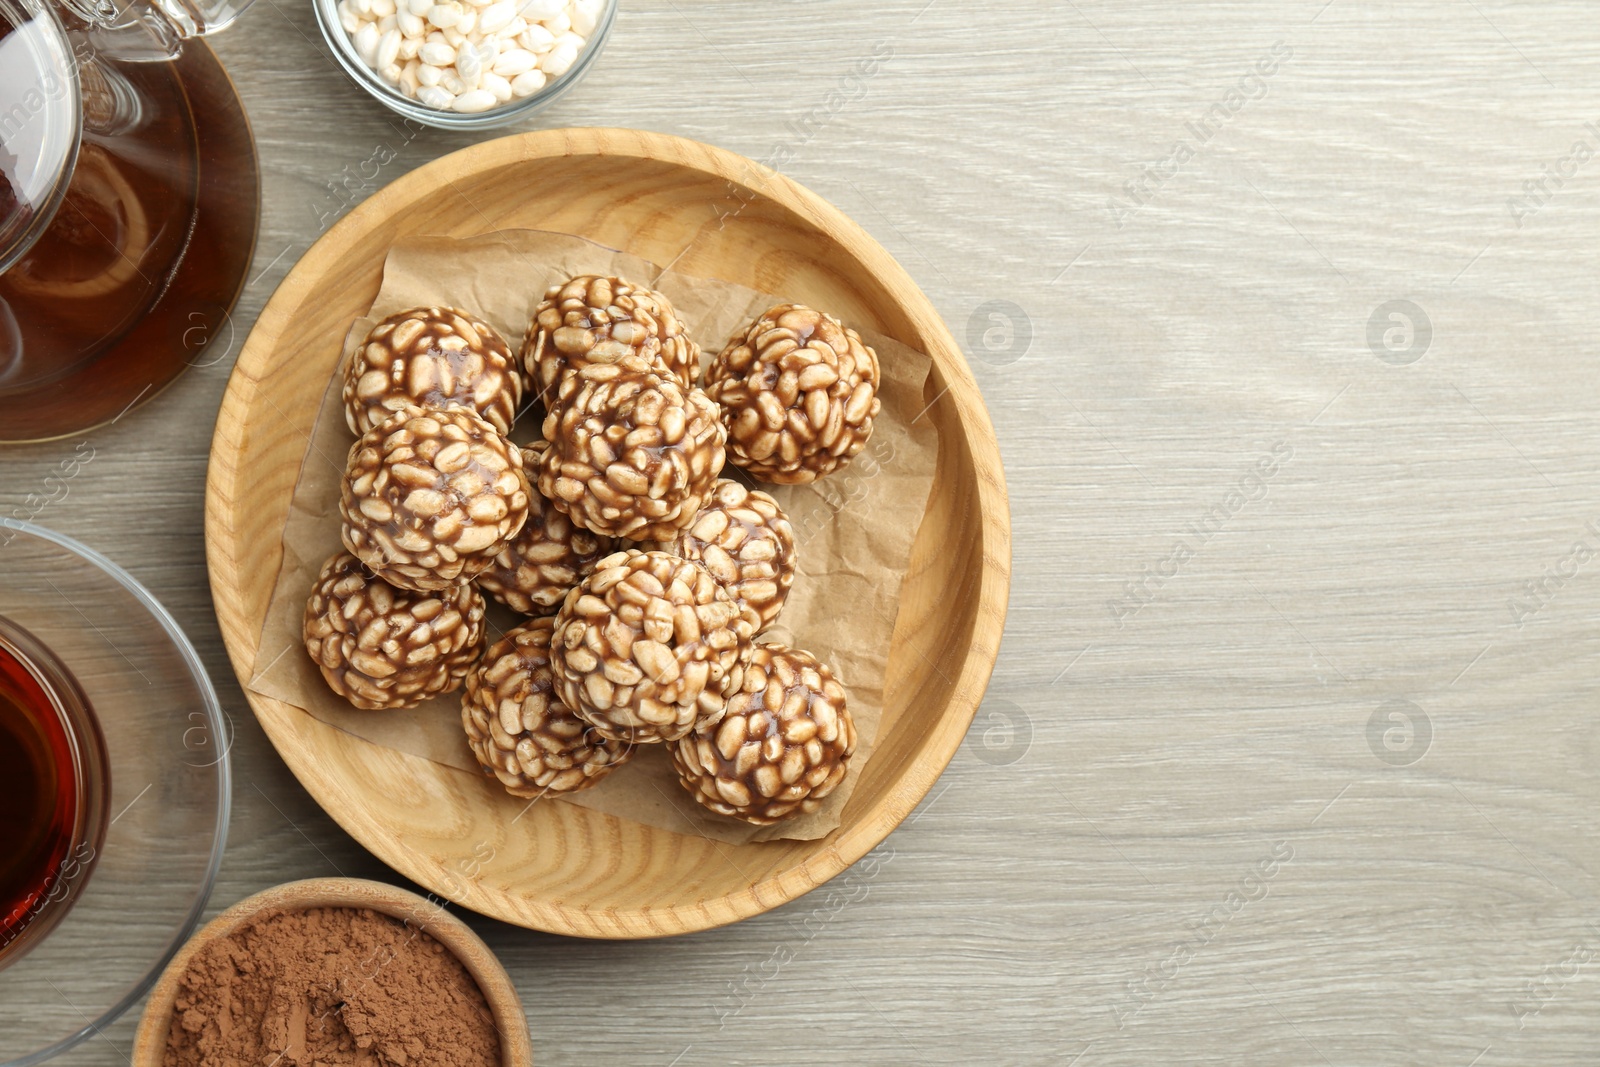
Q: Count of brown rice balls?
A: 11